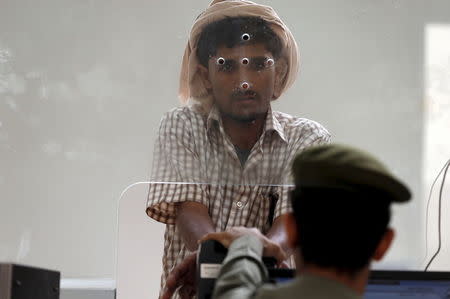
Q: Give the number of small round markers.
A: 5